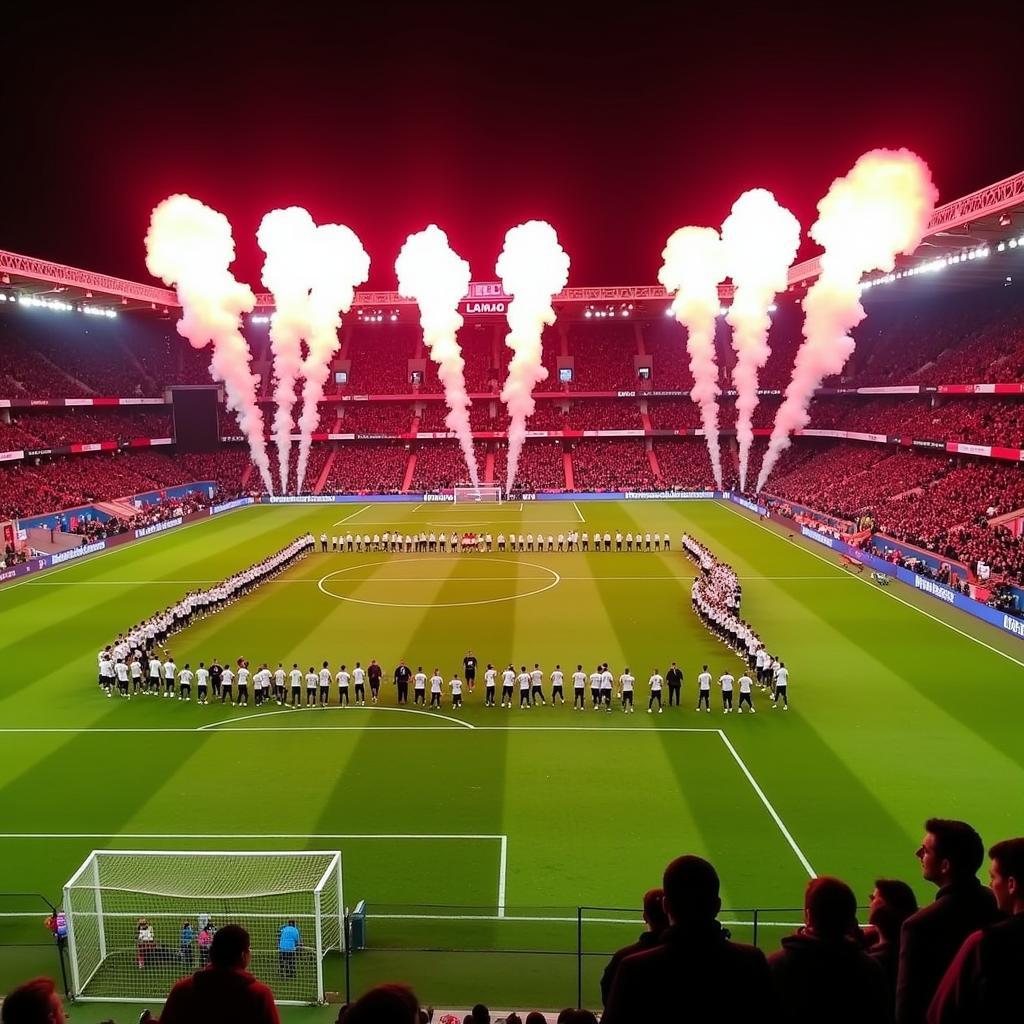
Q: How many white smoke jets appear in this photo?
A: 8